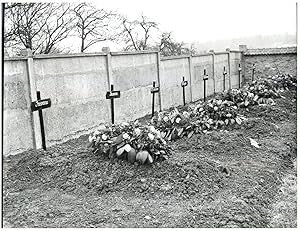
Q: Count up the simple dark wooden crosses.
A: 8